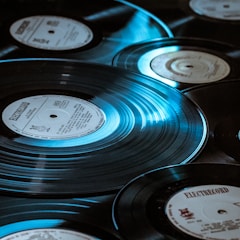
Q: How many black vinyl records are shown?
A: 7